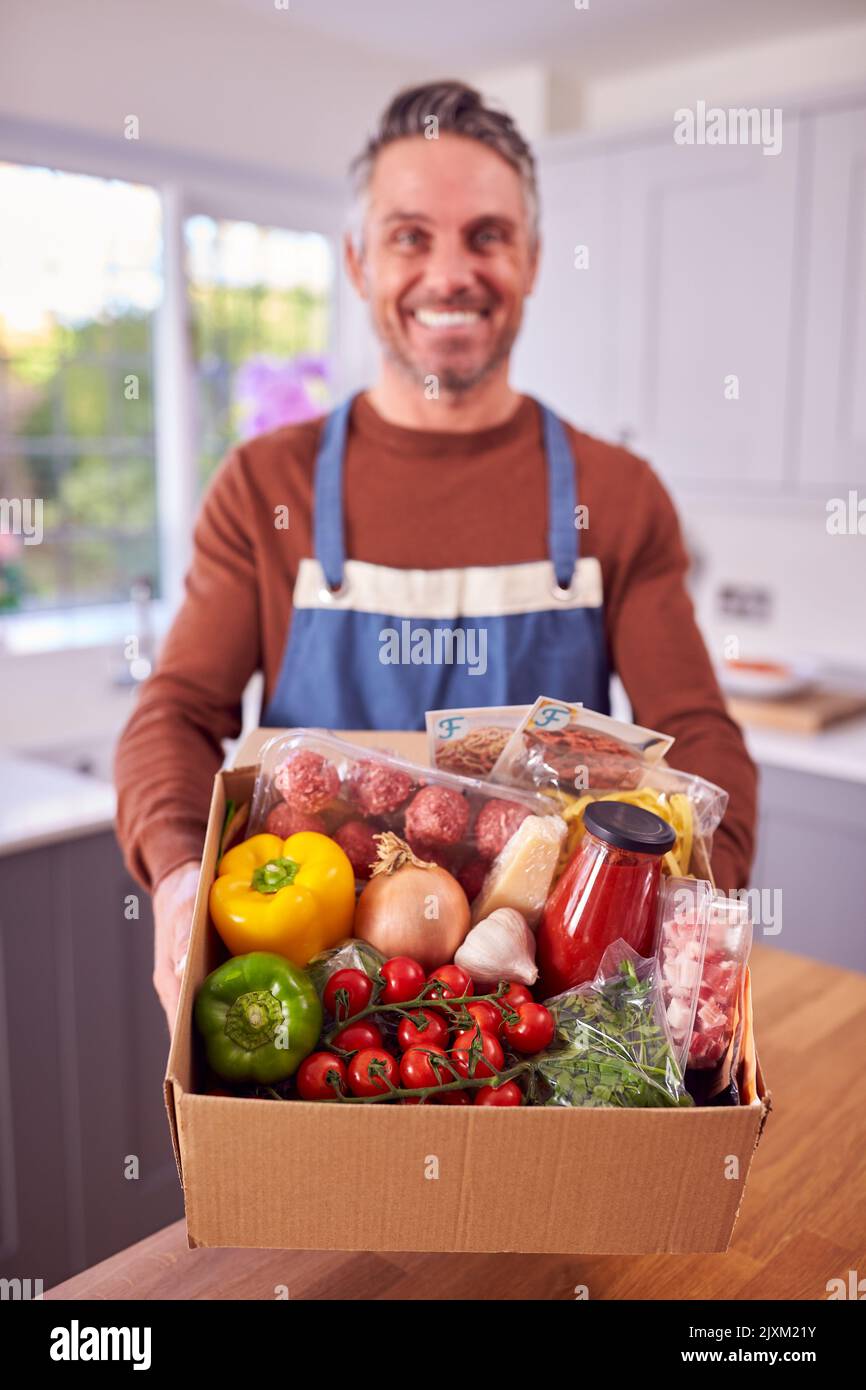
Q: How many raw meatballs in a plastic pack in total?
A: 8